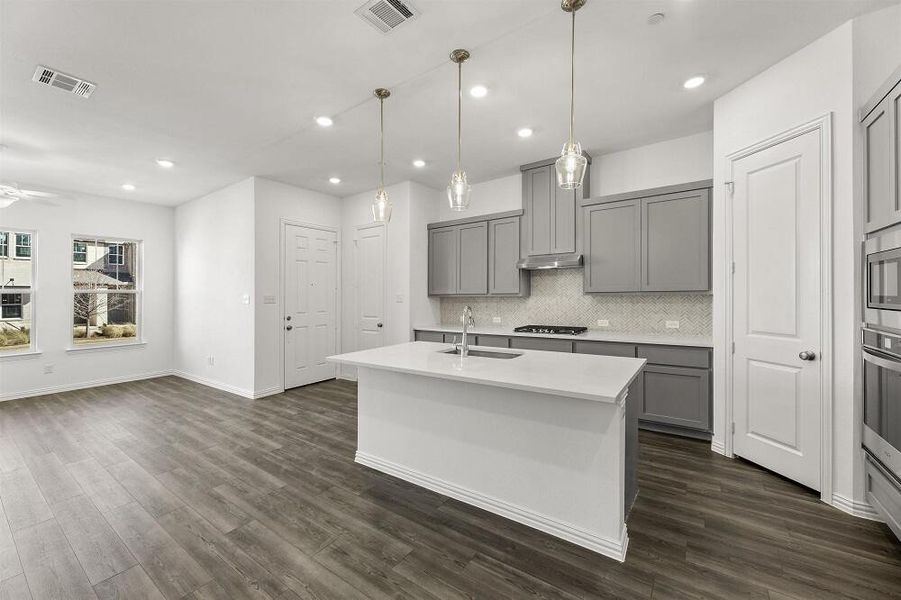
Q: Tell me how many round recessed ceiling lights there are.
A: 8